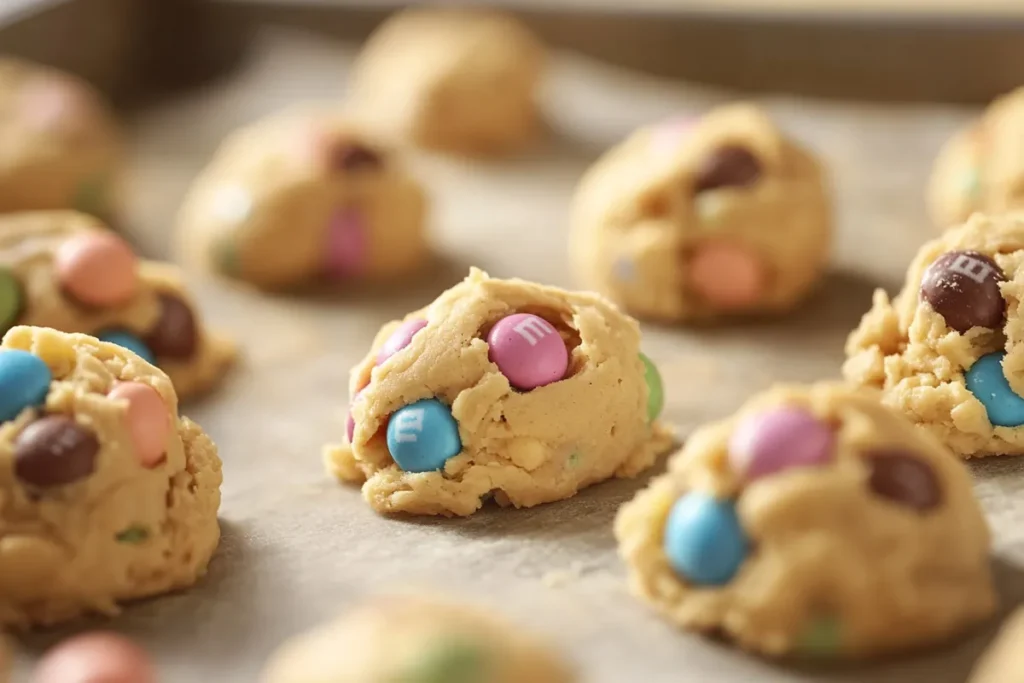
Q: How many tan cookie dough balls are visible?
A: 12